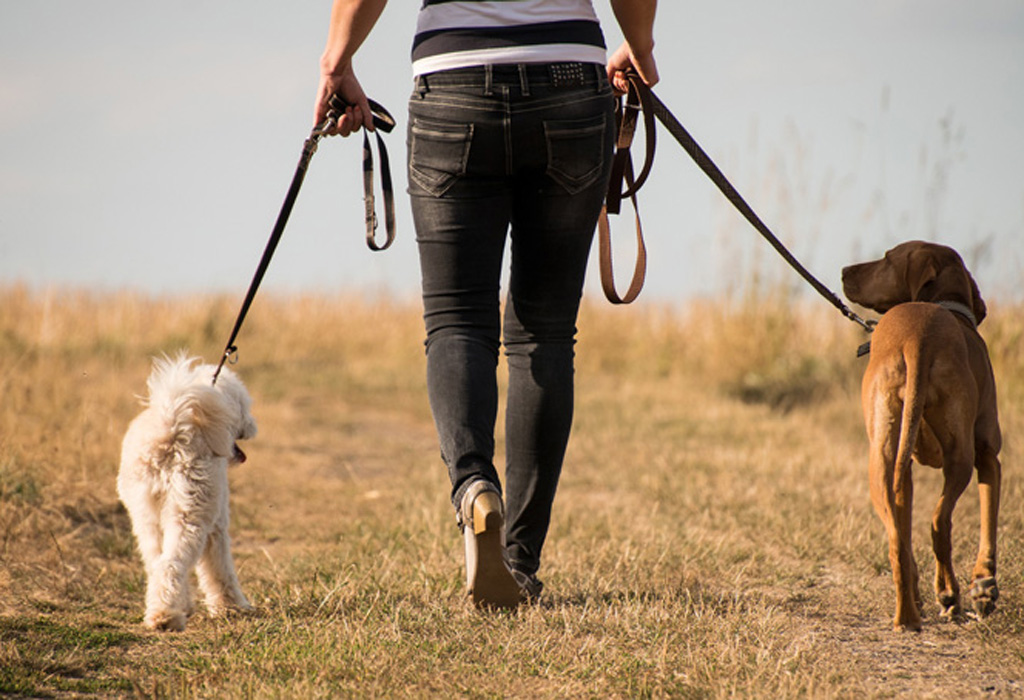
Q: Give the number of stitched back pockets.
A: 2